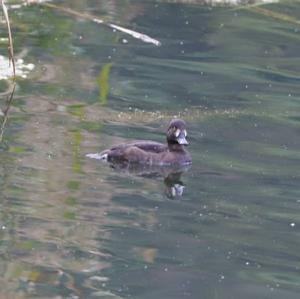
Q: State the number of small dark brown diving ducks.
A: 1